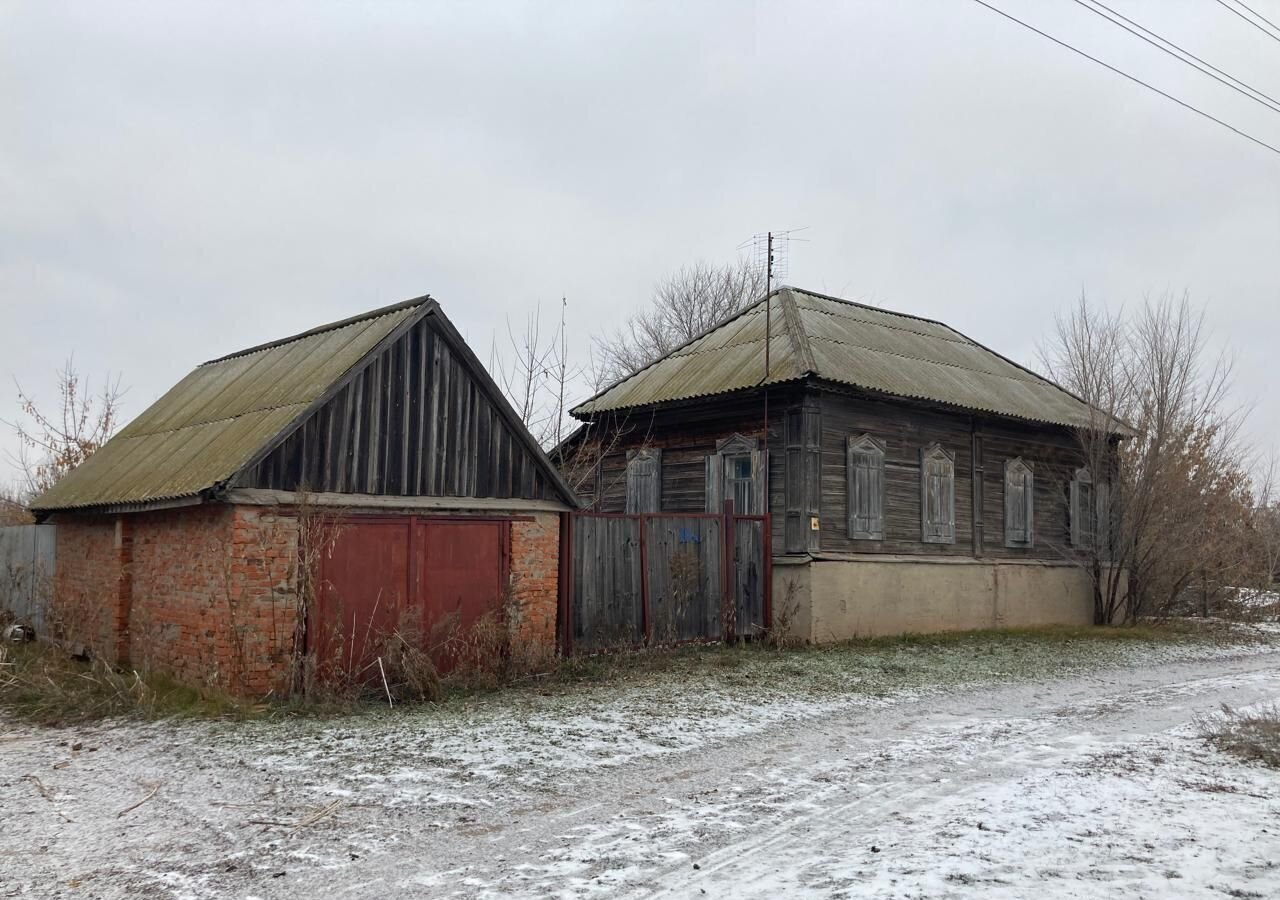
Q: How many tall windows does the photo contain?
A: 6